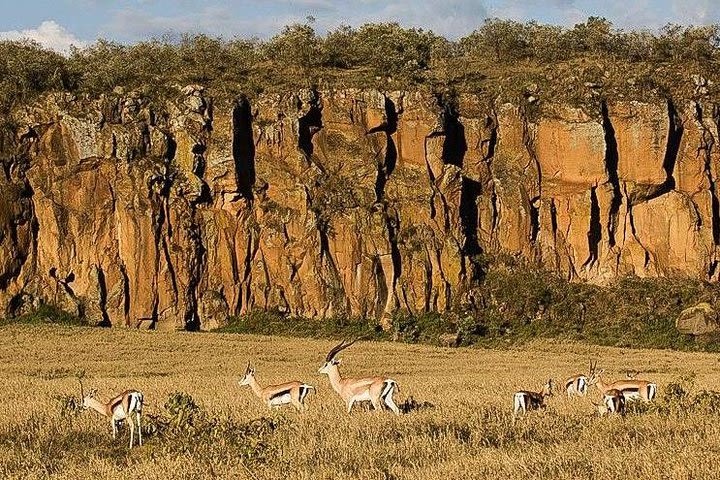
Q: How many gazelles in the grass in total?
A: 7